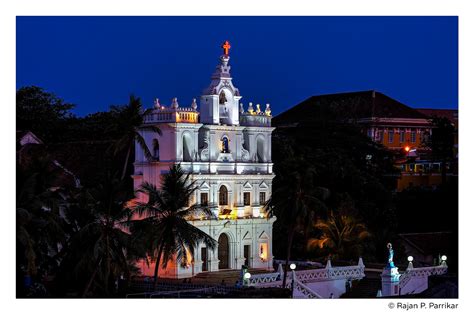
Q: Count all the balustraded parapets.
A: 2